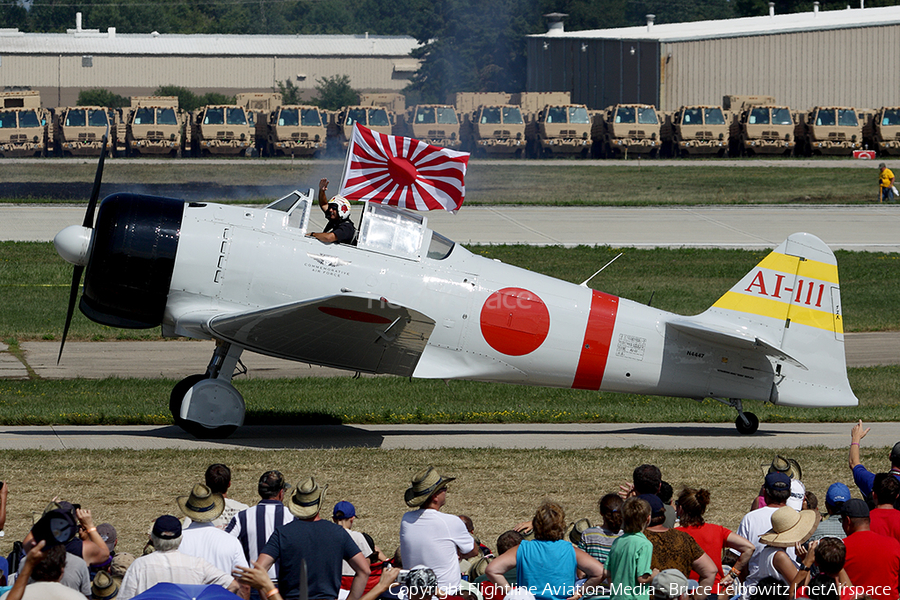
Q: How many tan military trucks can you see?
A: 14